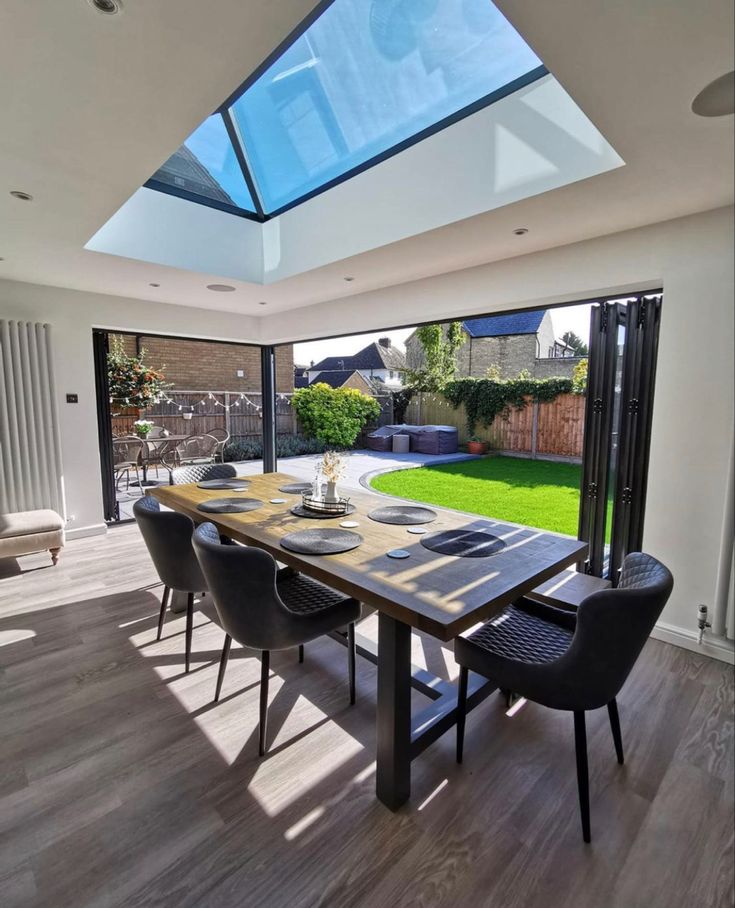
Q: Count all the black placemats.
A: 7